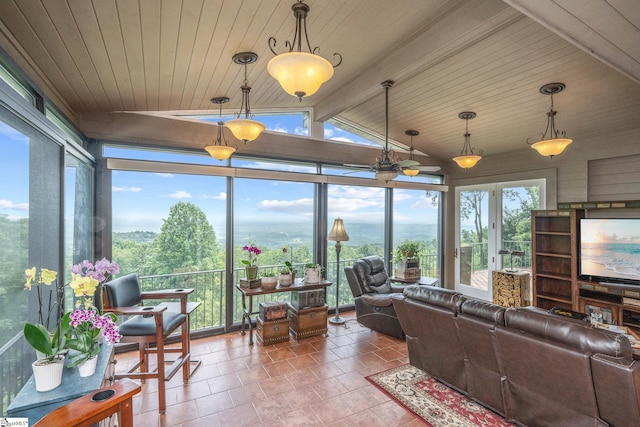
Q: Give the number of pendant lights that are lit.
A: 6